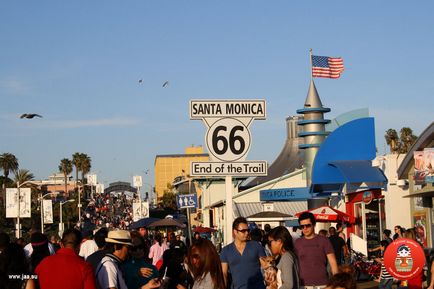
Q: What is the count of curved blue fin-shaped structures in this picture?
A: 1